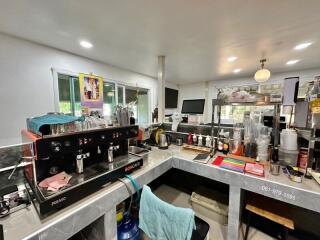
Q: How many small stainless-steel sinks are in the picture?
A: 1